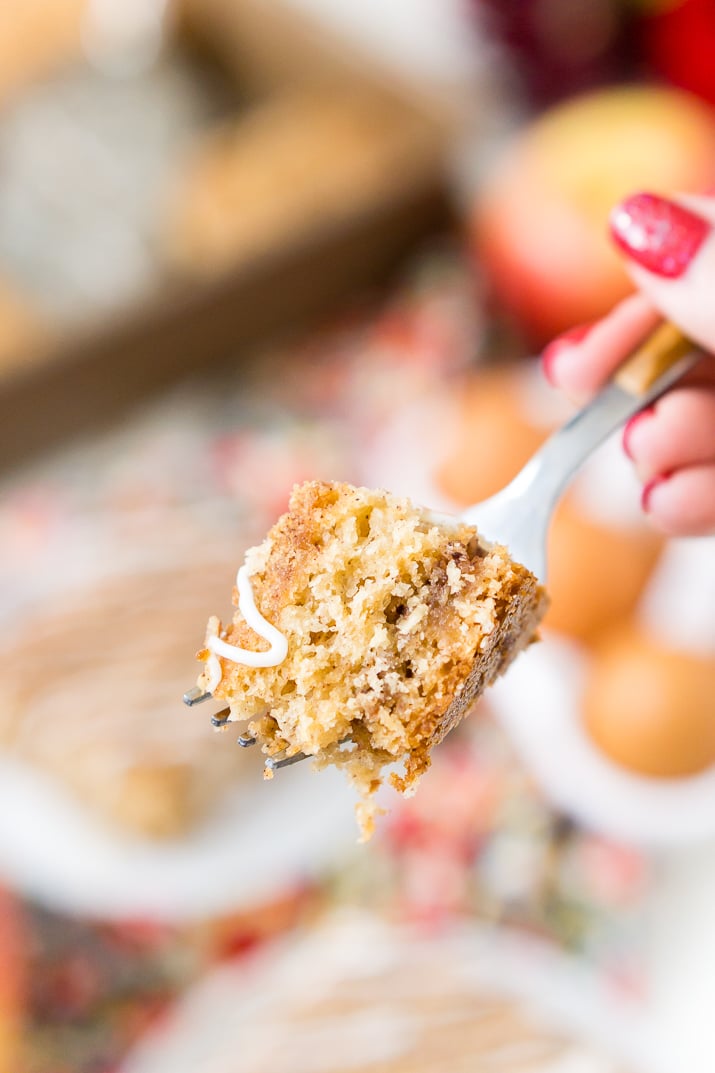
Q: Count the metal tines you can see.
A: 4